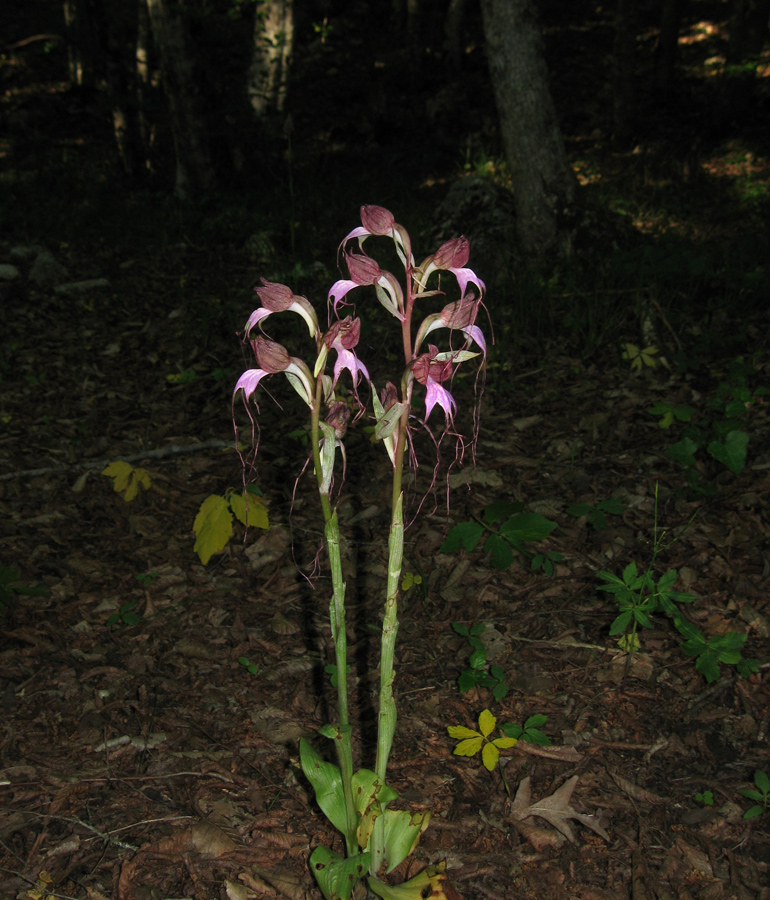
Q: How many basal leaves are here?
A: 5